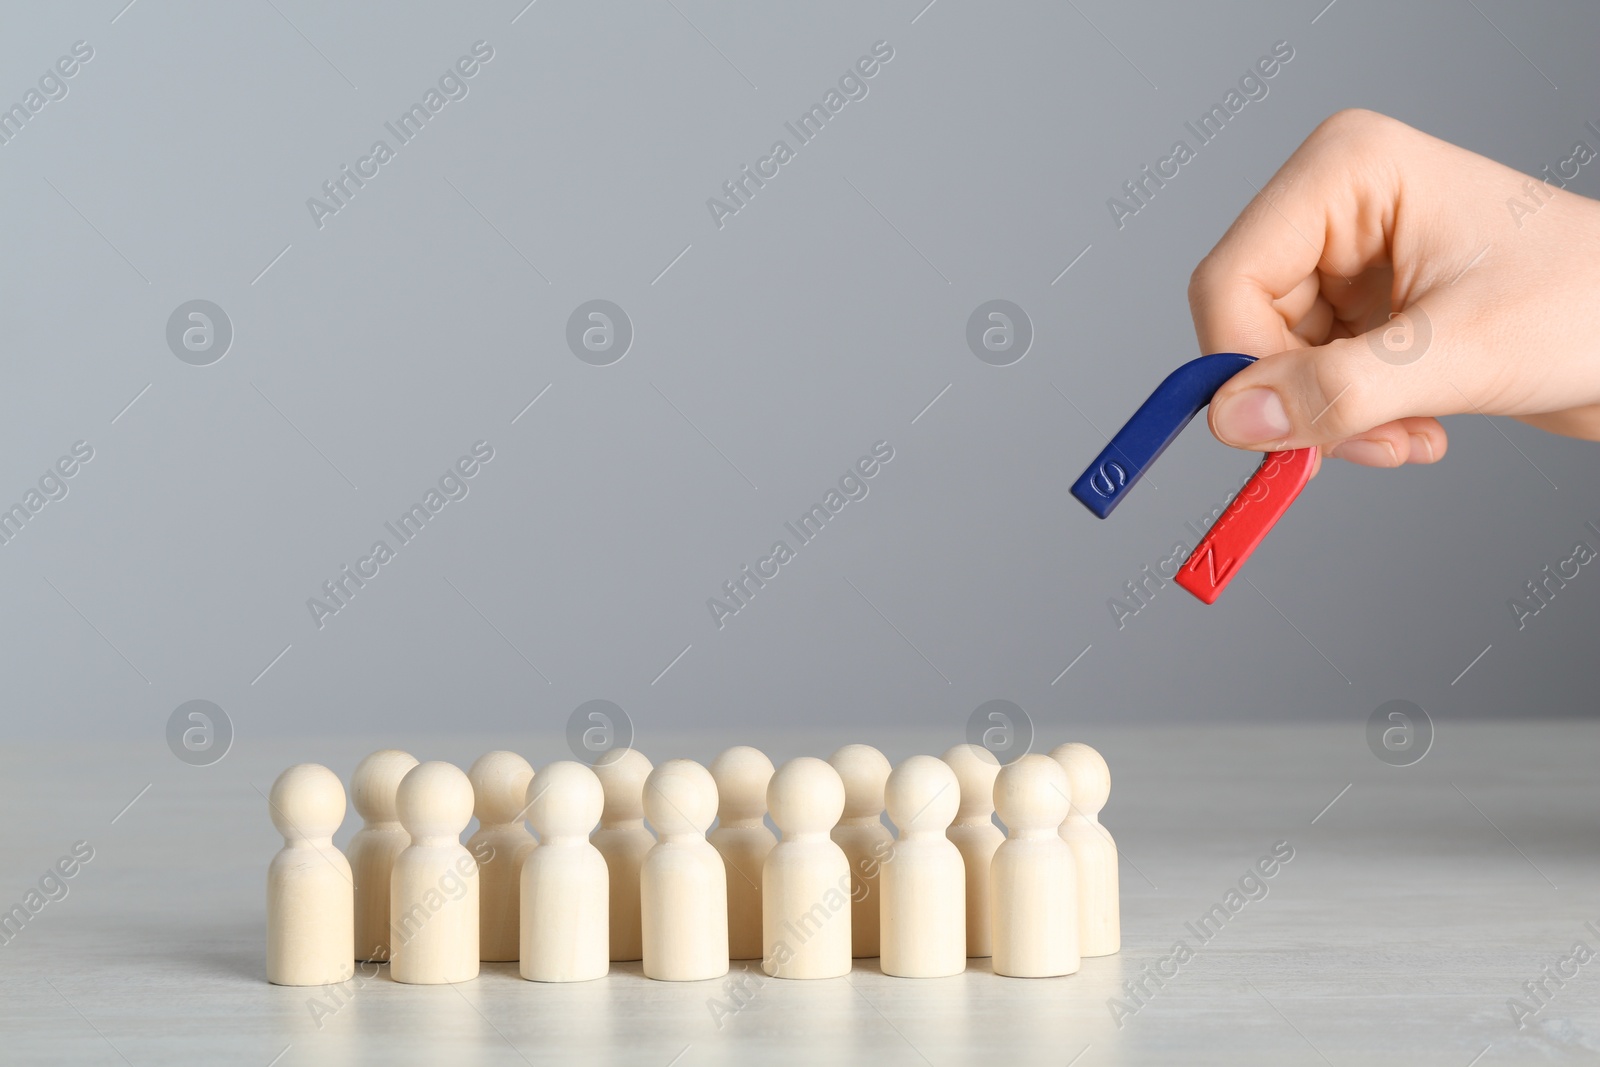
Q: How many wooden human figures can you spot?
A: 14